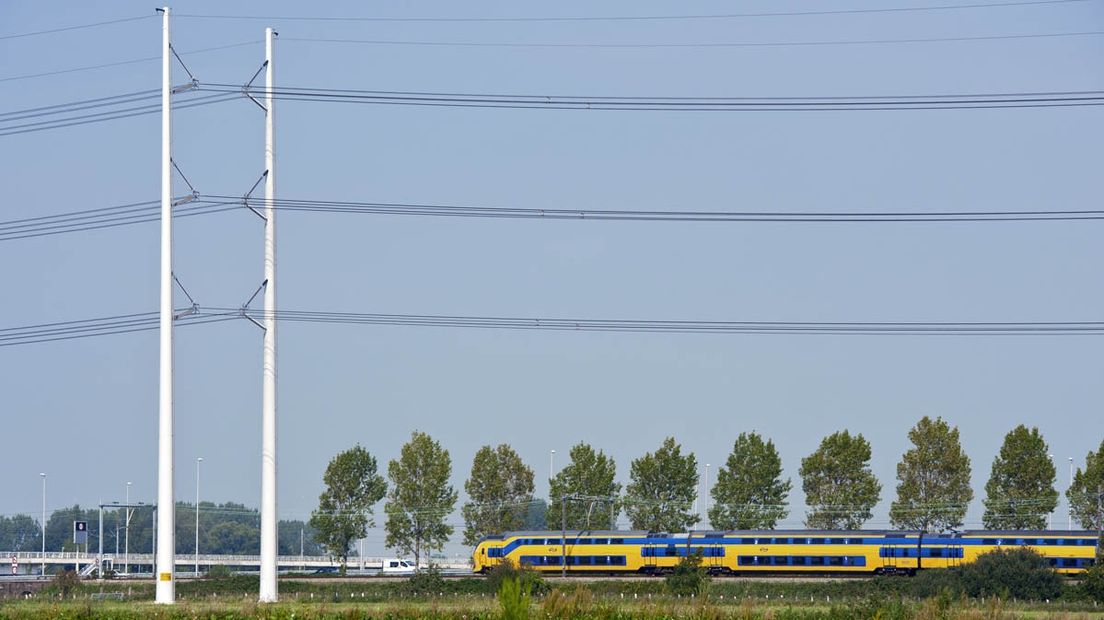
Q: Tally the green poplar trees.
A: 10